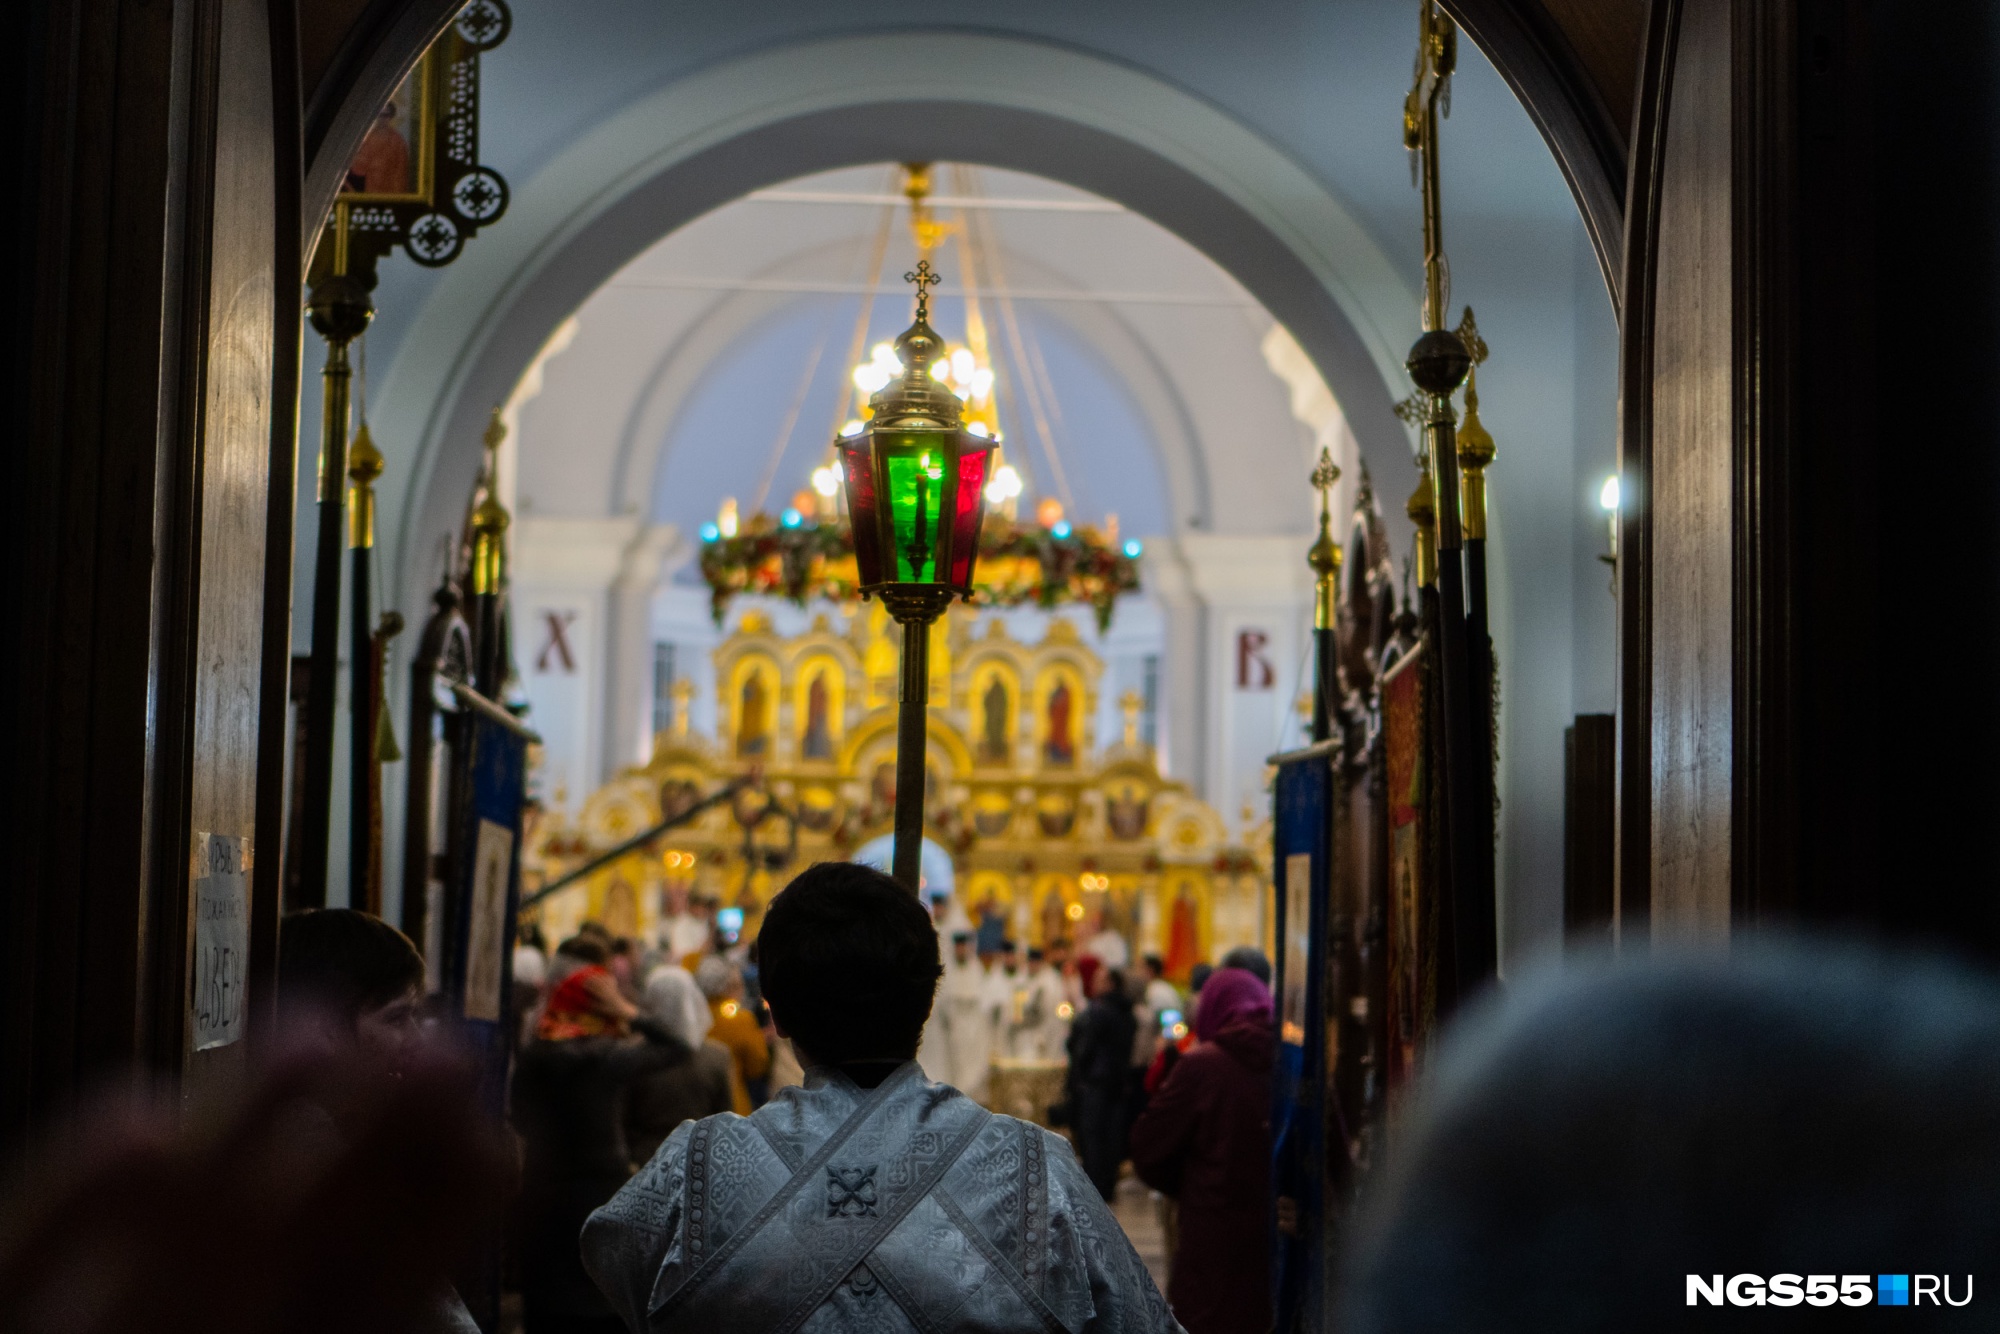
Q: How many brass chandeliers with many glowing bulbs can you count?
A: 1